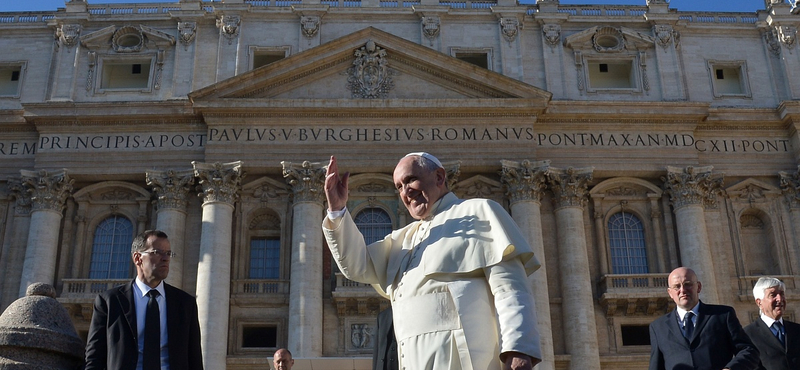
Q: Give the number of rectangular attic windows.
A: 6